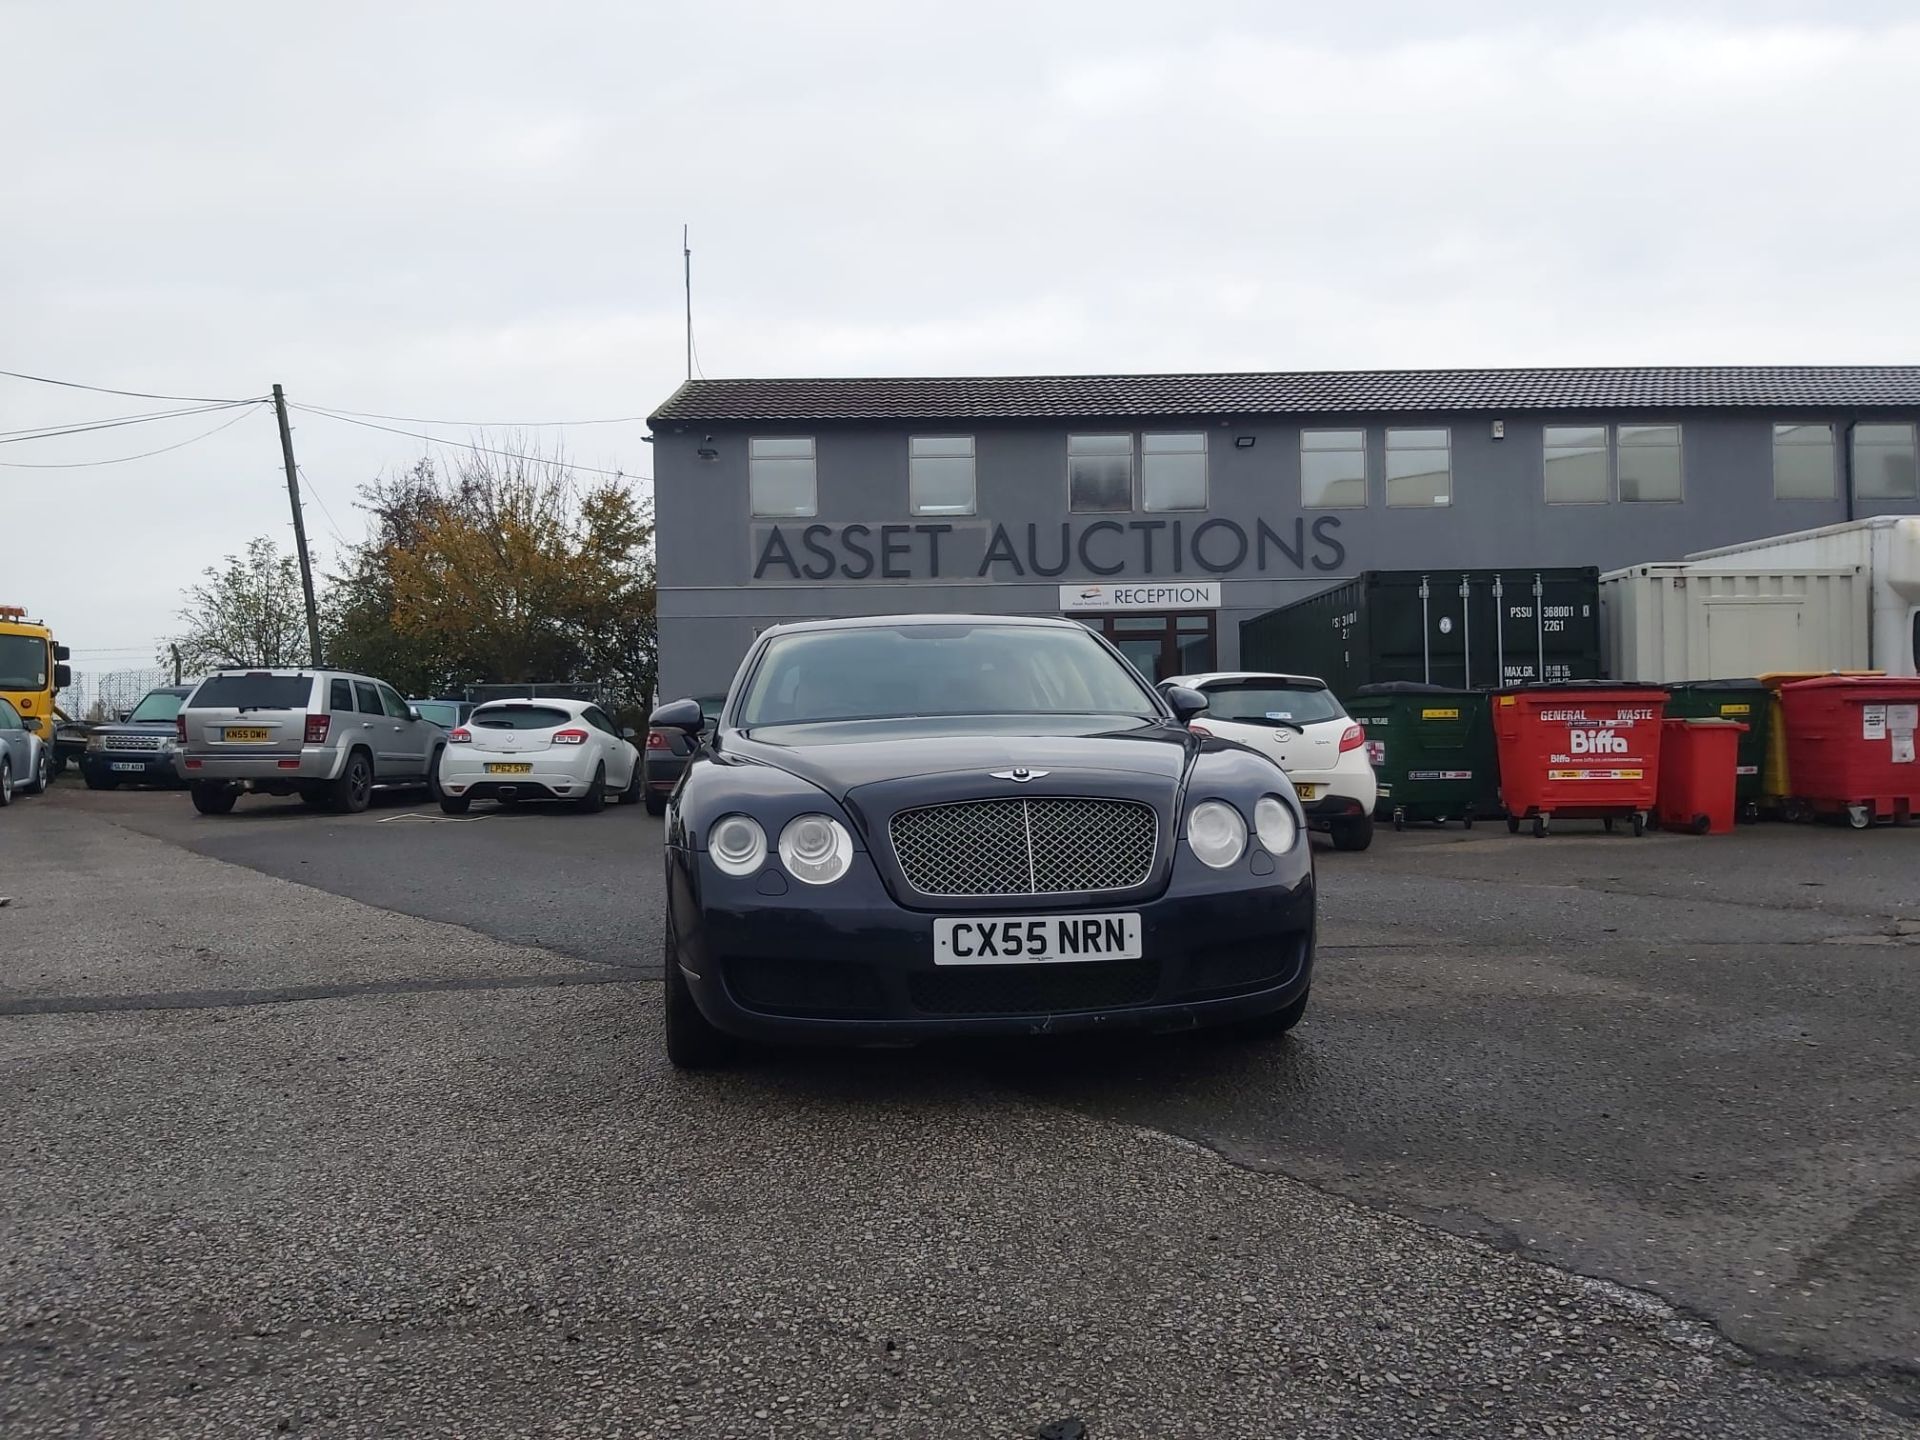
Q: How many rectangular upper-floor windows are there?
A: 10